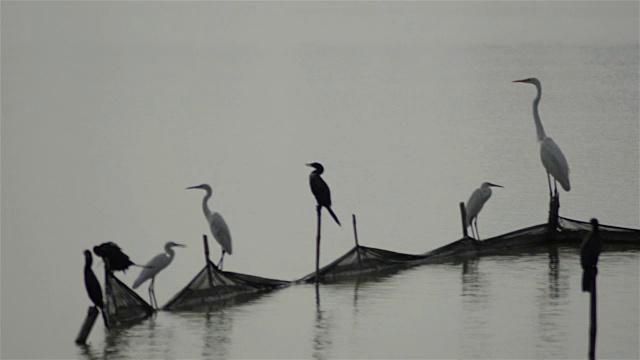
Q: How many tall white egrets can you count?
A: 4